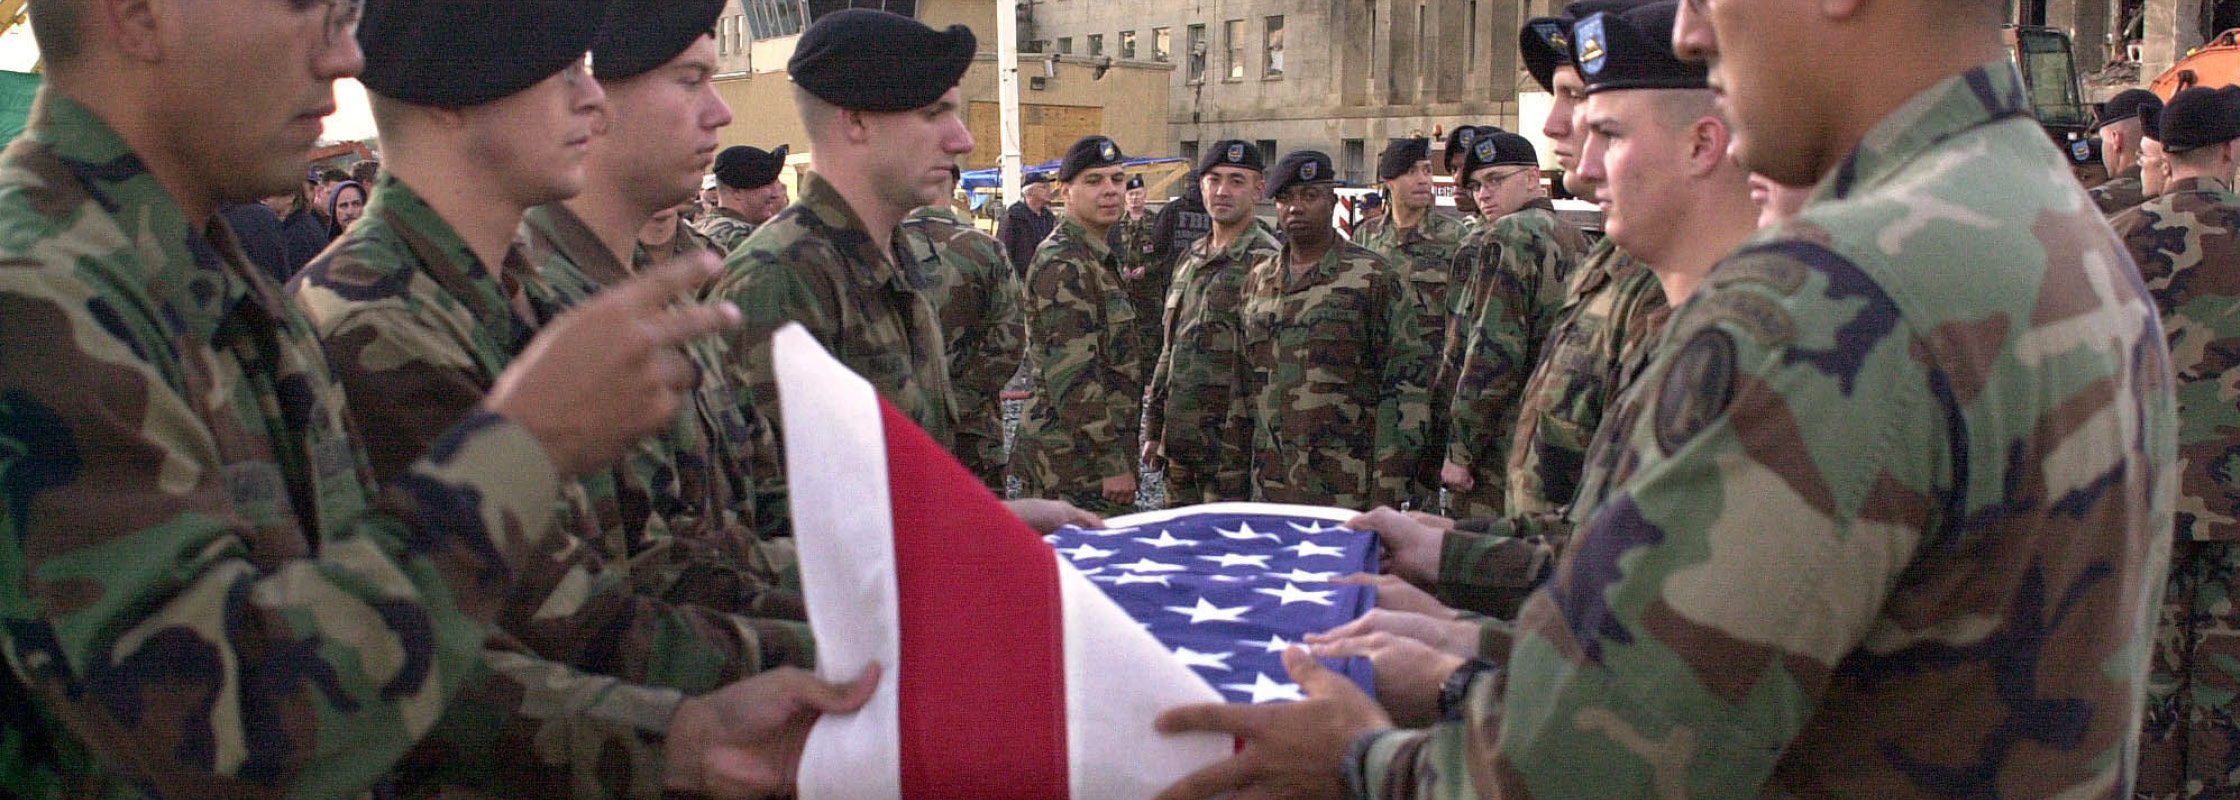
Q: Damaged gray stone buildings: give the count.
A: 1